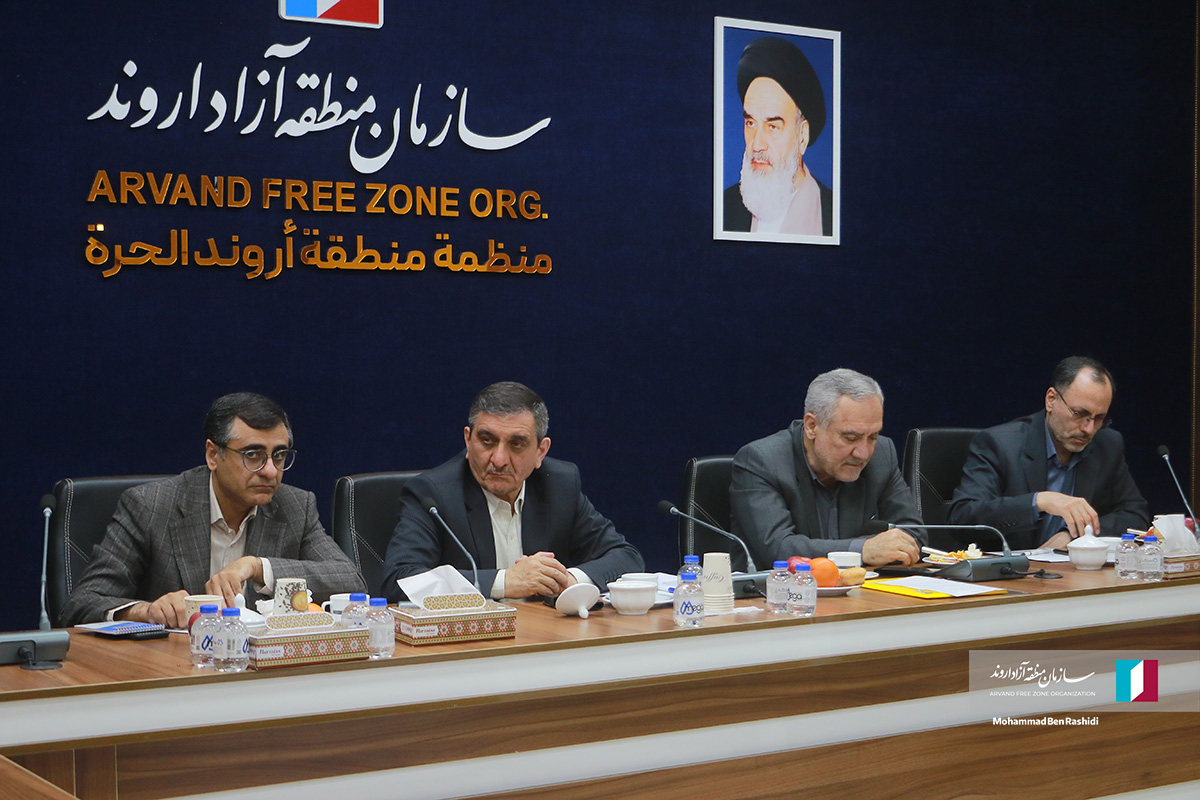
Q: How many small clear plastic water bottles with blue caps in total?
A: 10